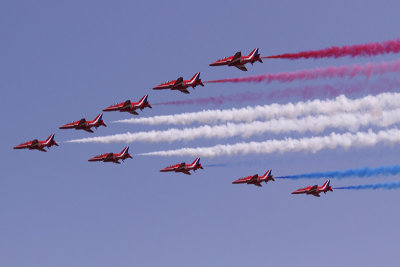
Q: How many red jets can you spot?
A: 9